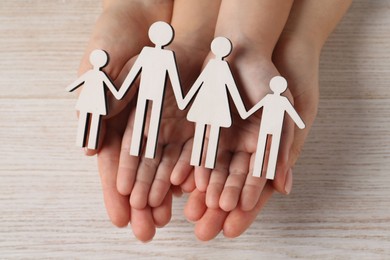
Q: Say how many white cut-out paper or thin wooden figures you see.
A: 4